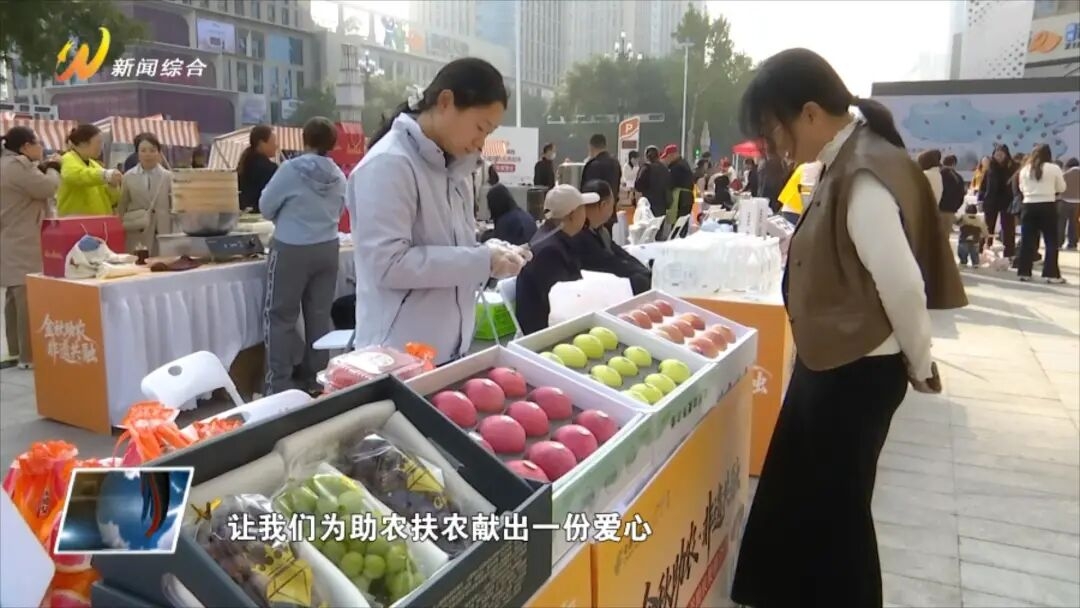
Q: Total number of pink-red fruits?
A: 11